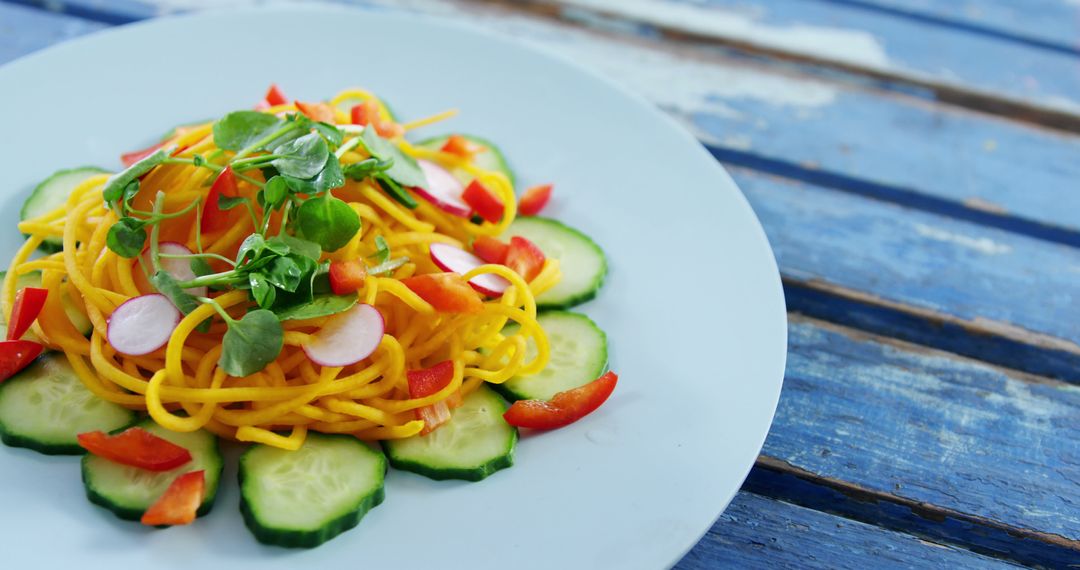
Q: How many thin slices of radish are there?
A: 5